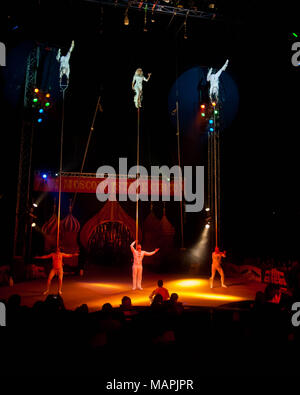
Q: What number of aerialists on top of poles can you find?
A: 3